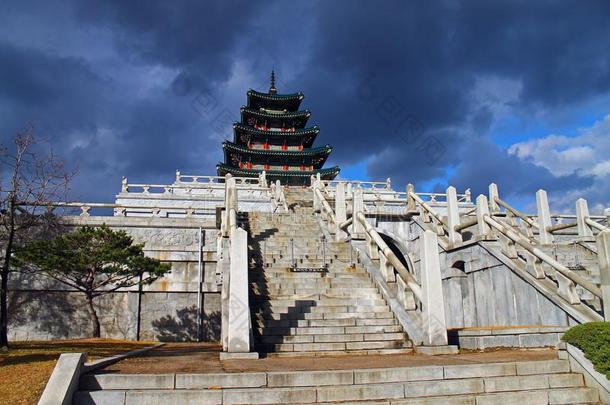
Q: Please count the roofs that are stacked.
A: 5